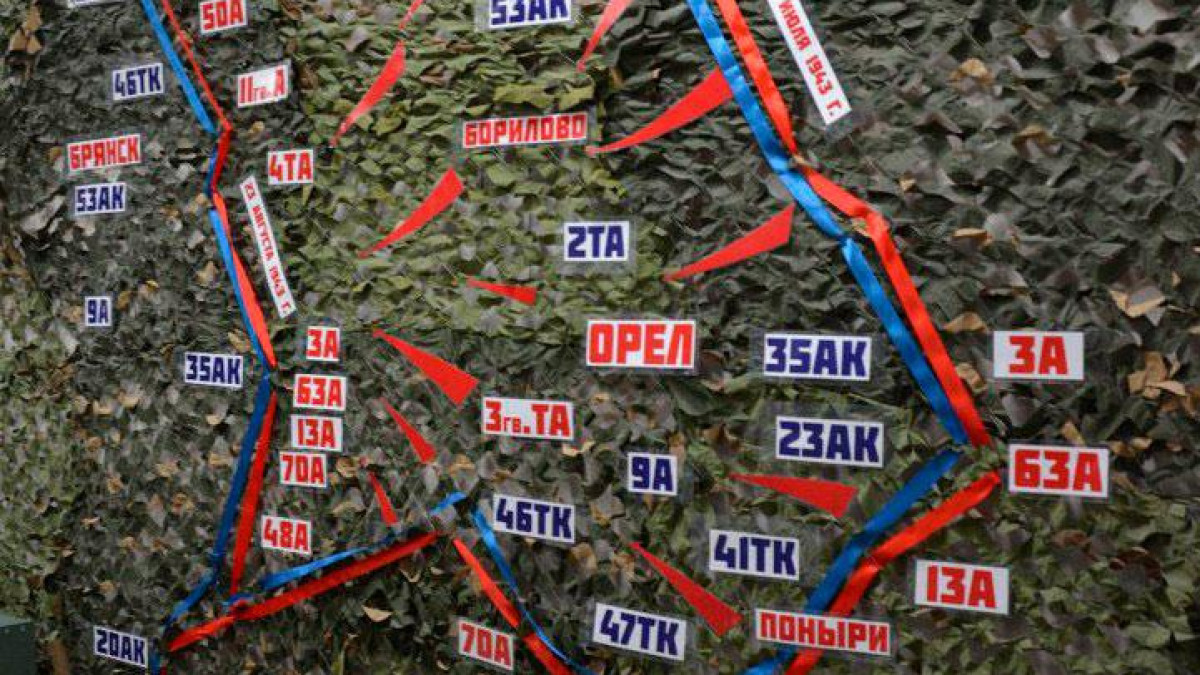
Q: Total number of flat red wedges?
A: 12